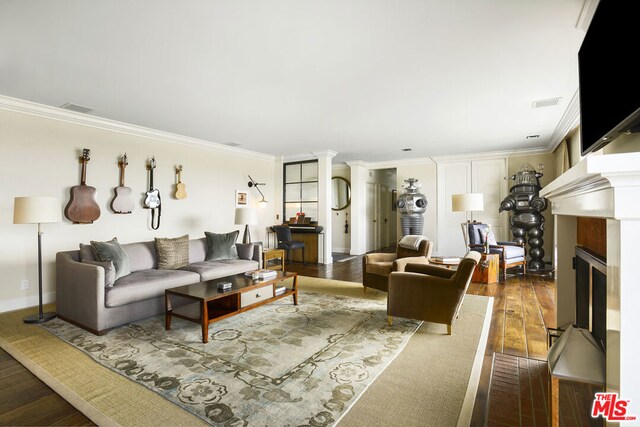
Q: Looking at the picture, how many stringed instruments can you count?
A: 4